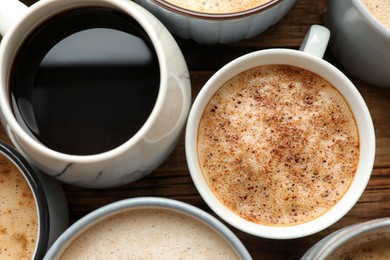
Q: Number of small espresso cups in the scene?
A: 0